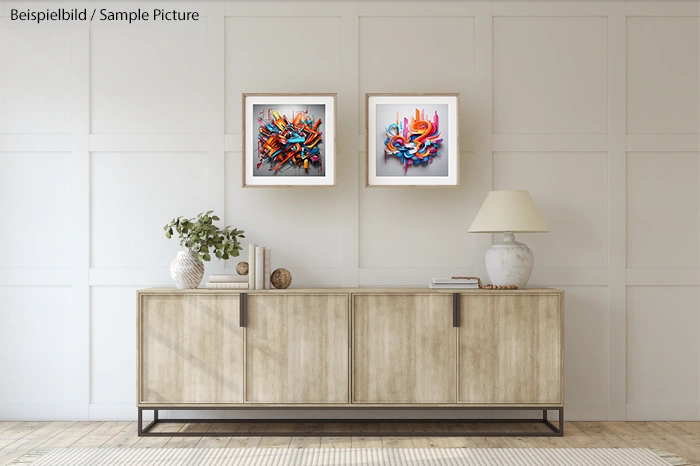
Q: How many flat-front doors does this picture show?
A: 4